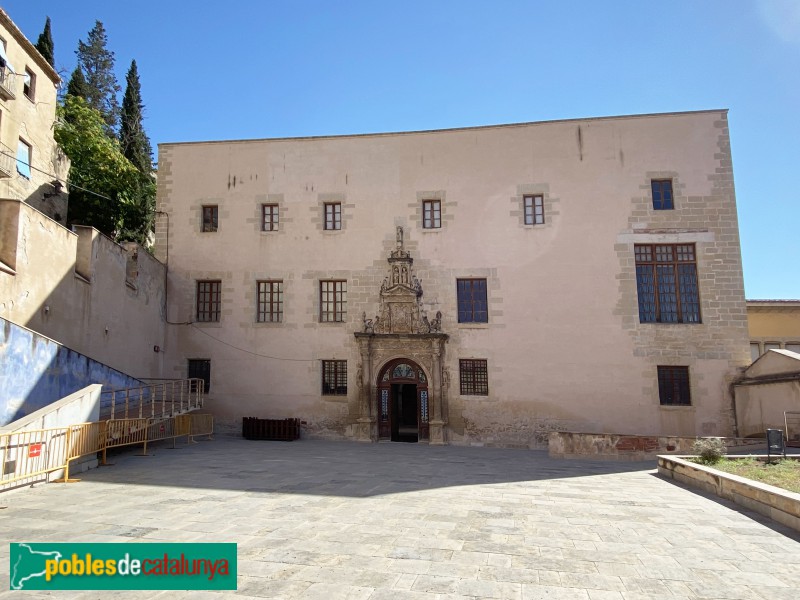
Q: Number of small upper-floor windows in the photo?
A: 6